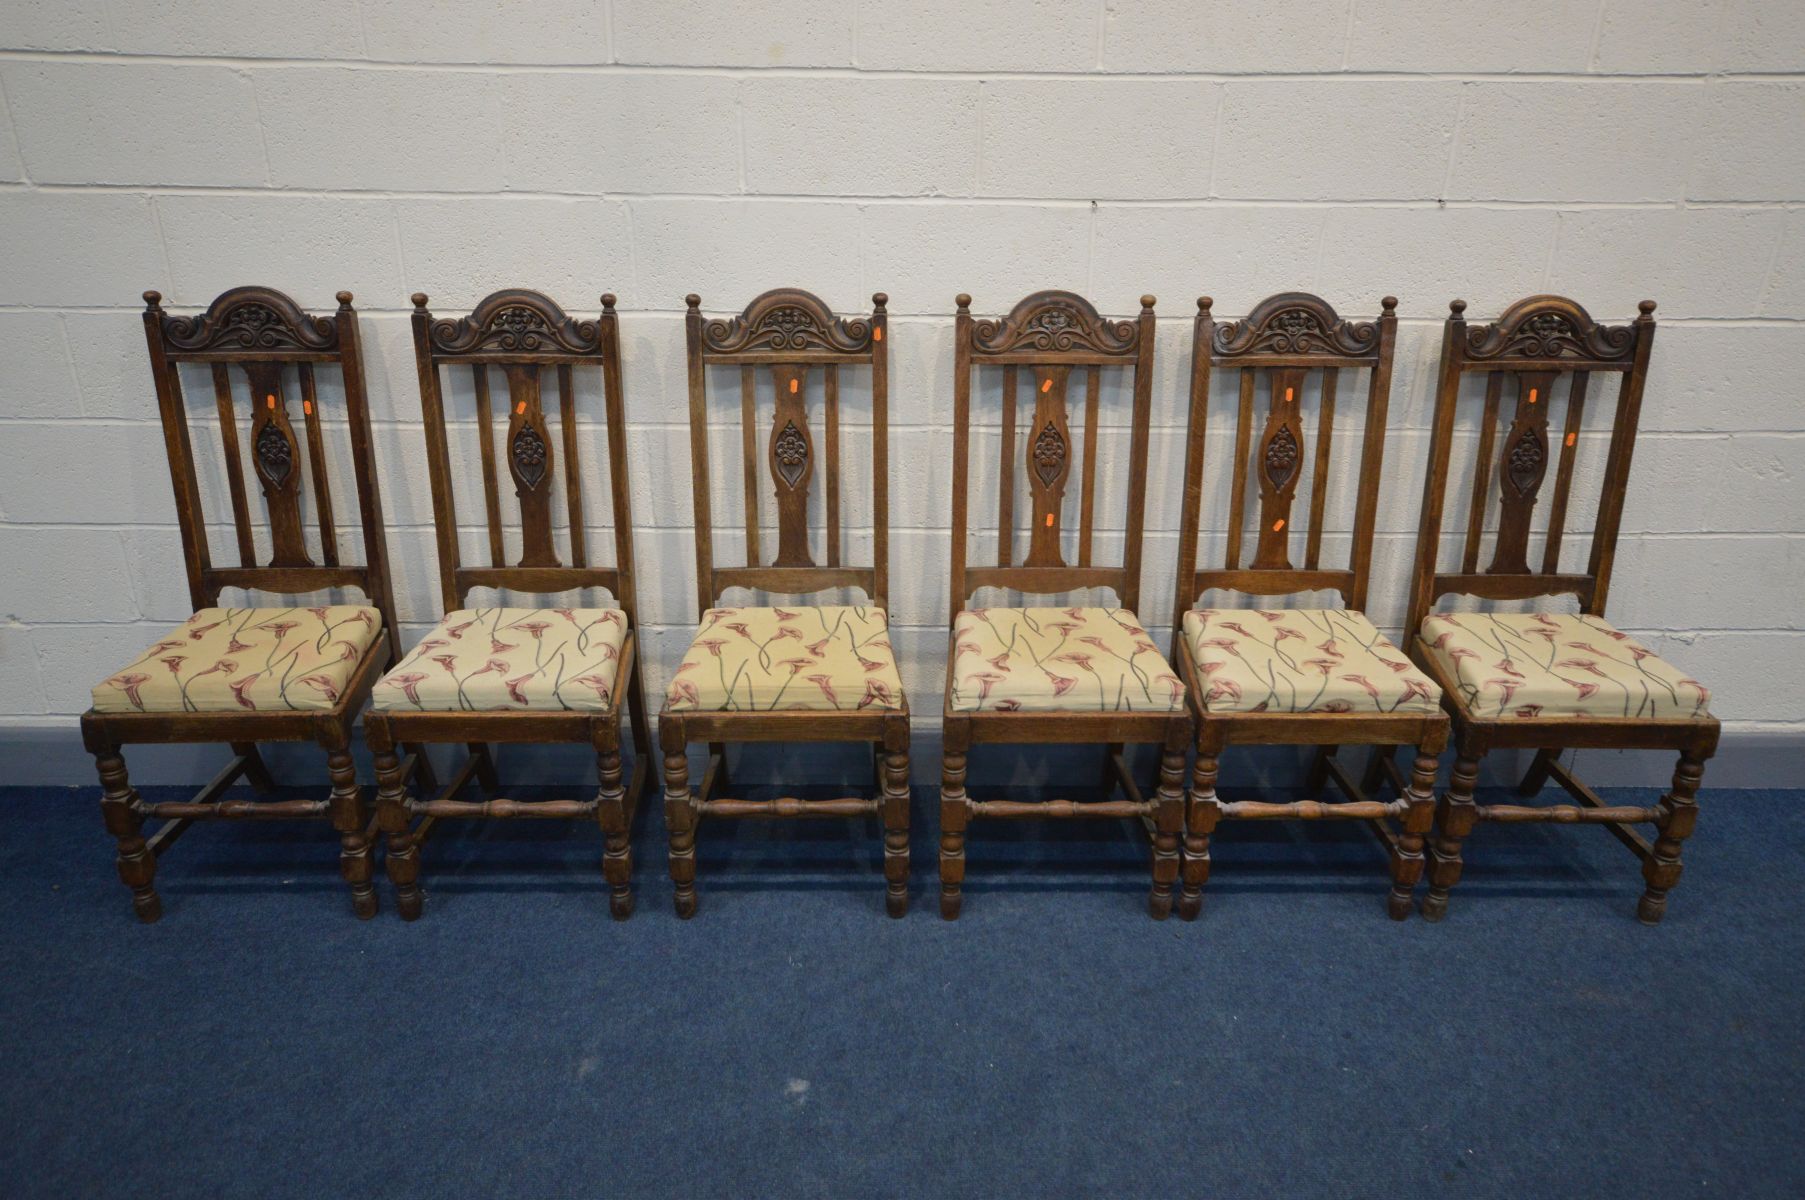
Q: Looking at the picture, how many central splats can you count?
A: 6